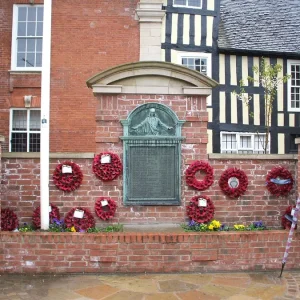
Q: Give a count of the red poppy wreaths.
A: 11